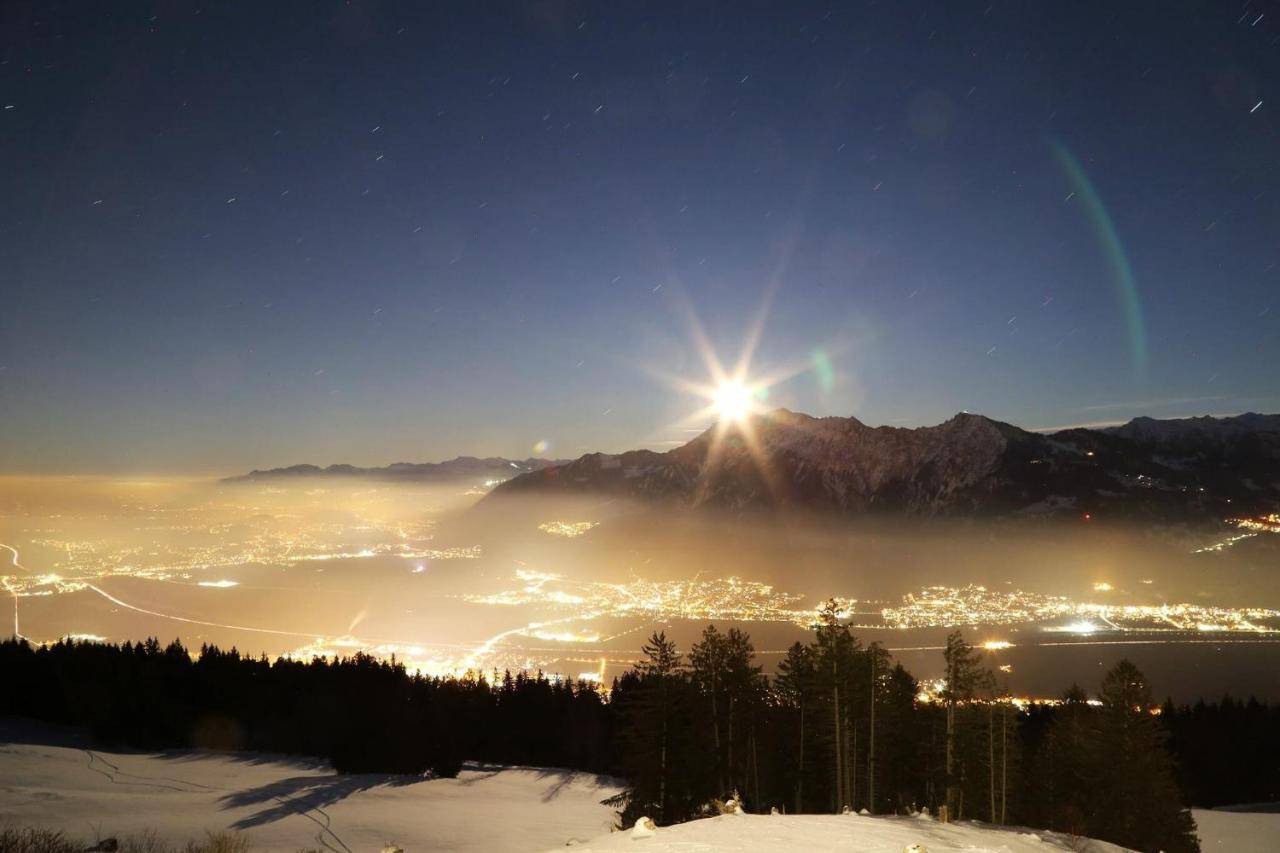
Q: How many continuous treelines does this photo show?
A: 1